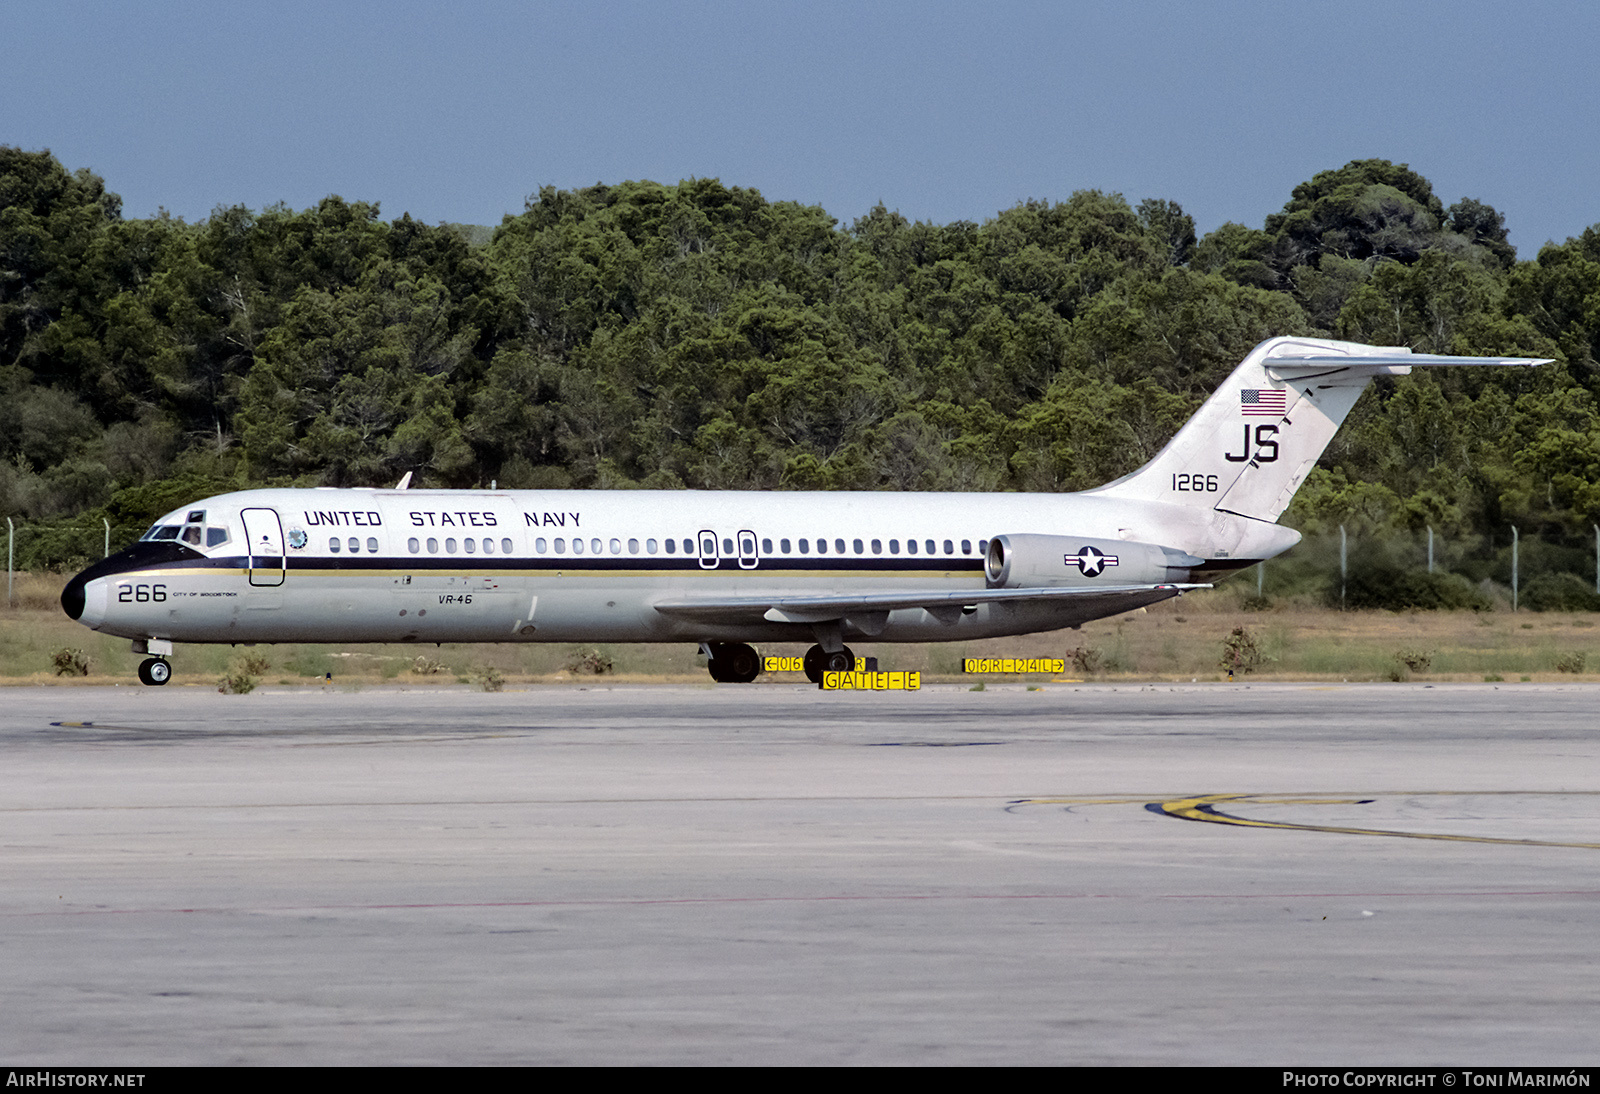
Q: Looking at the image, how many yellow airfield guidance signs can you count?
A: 3